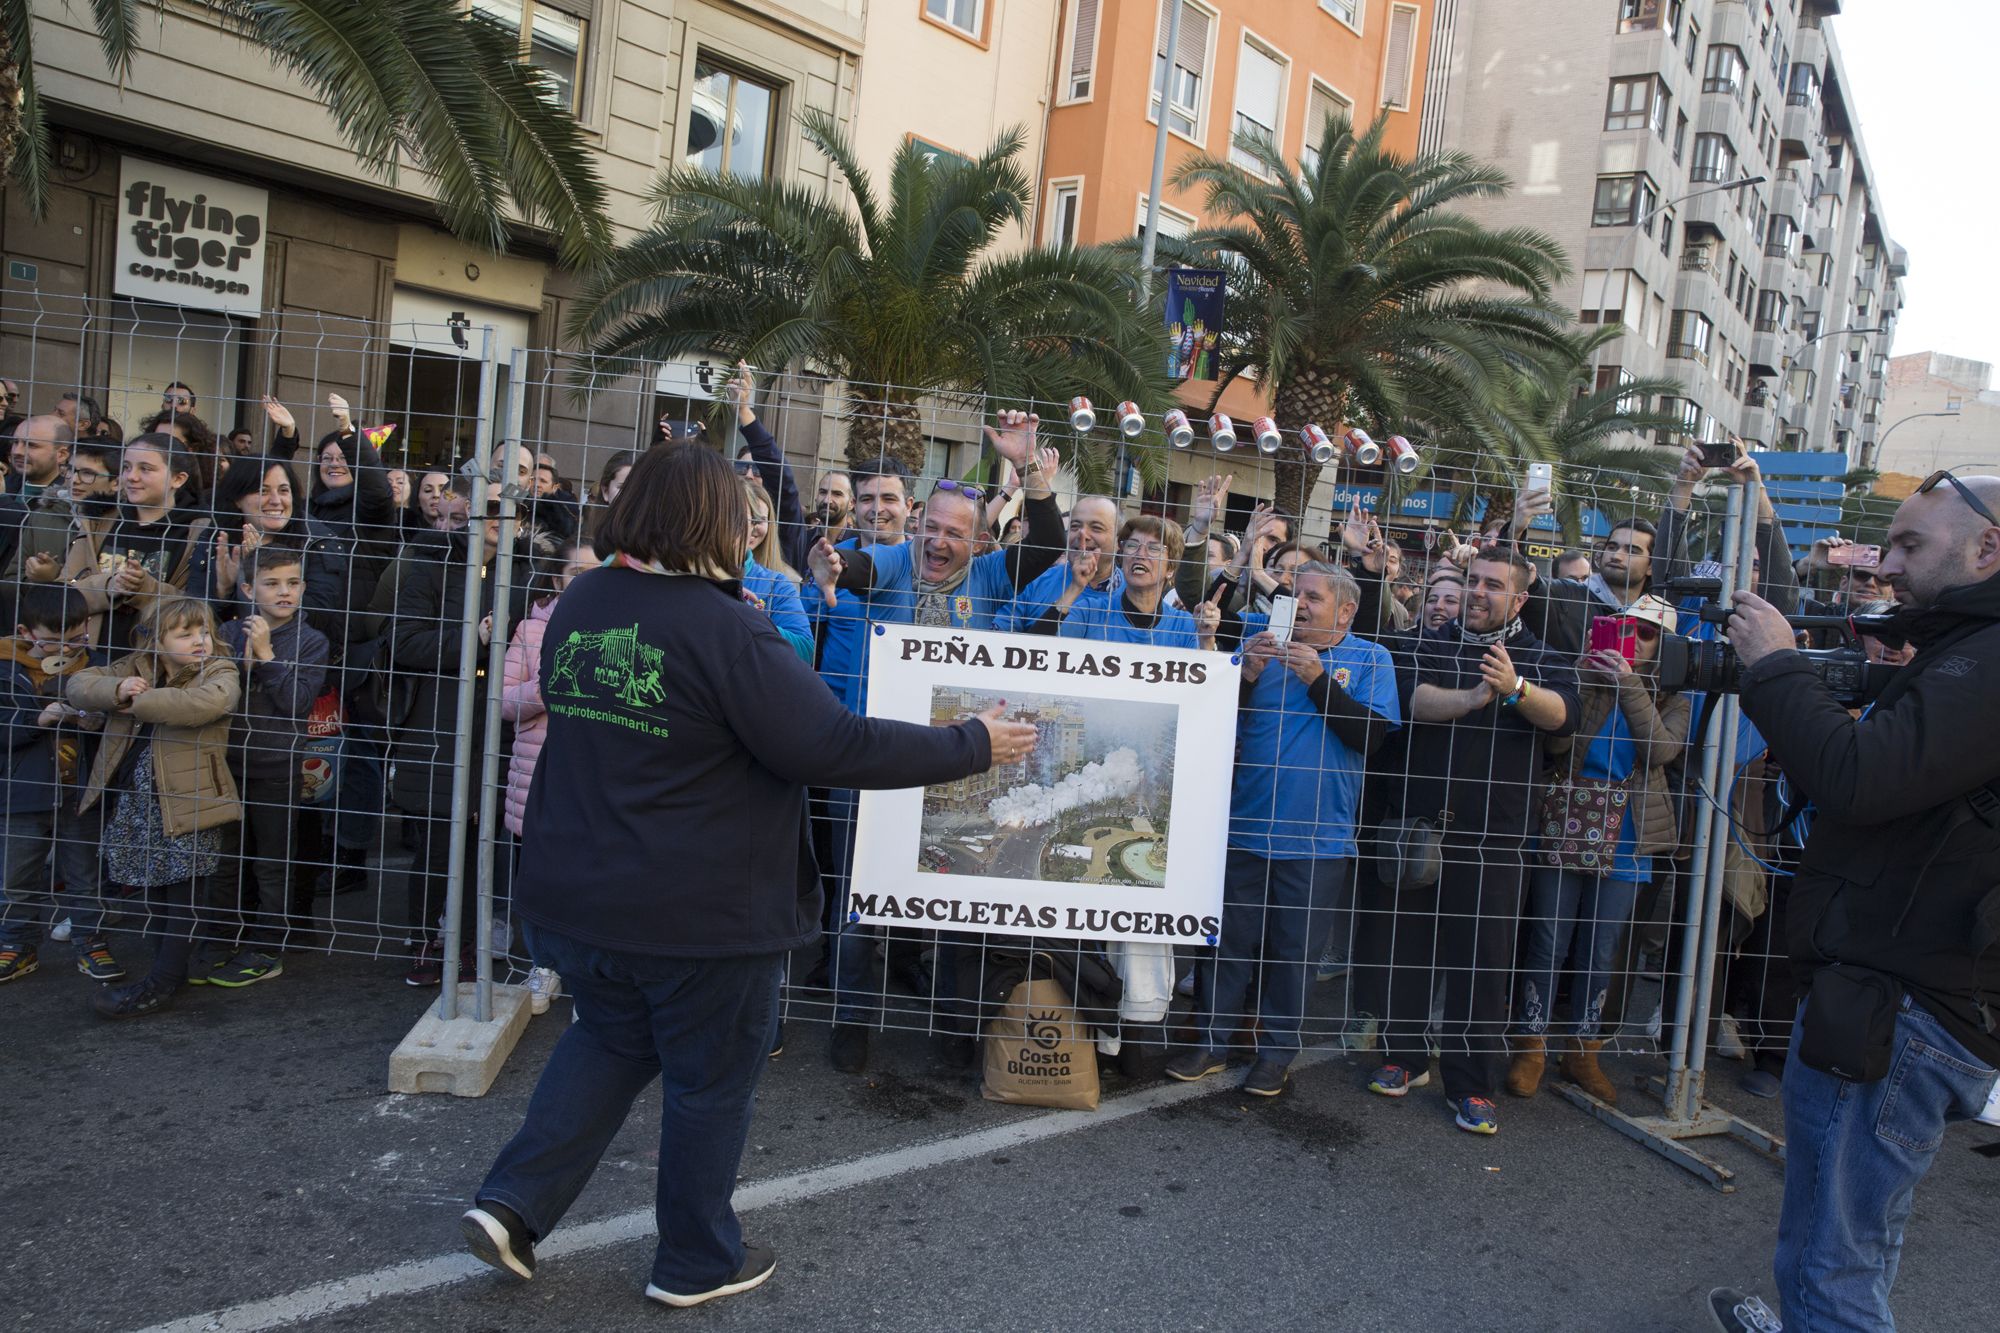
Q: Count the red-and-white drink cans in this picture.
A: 8